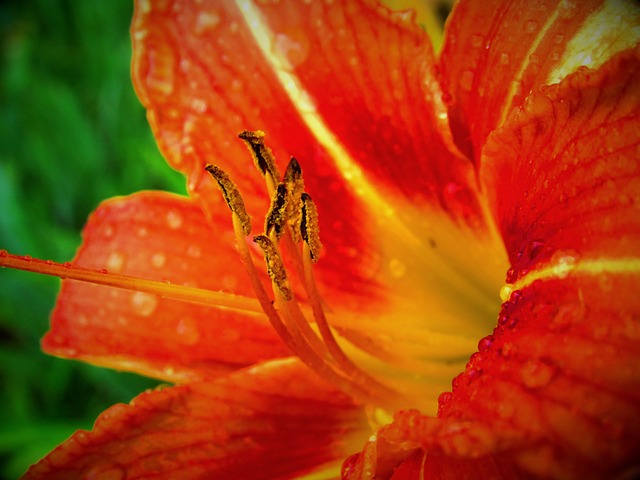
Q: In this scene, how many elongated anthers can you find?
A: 6